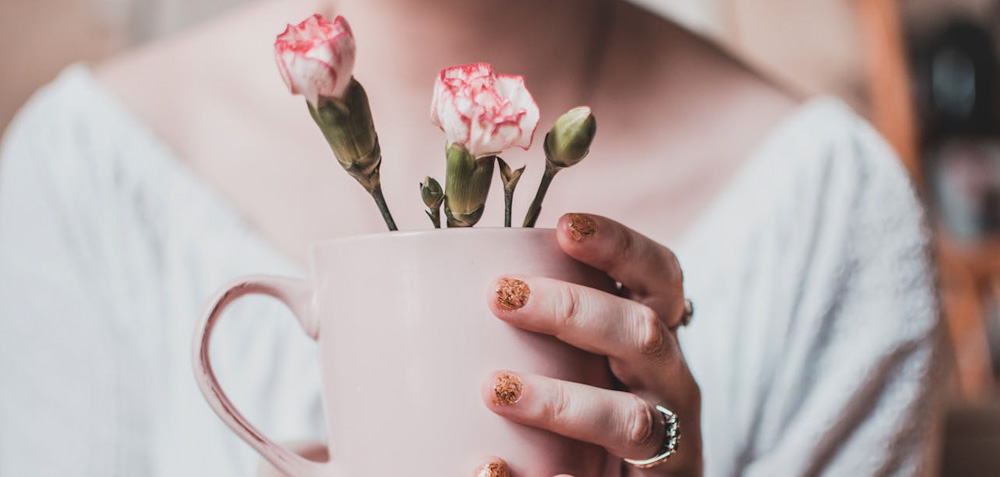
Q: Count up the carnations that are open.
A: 2